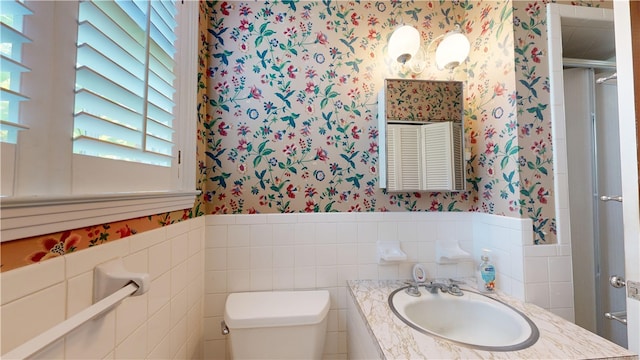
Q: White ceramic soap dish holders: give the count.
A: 2